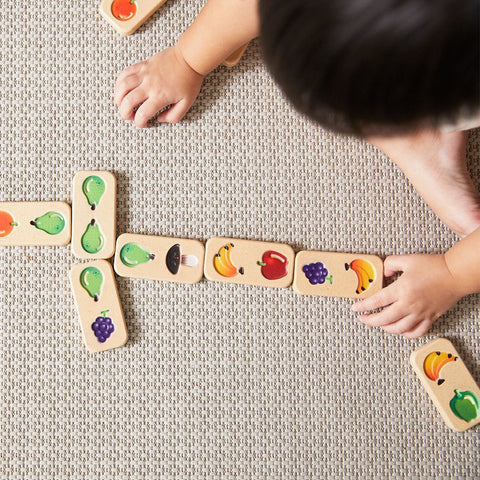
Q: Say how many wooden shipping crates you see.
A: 0